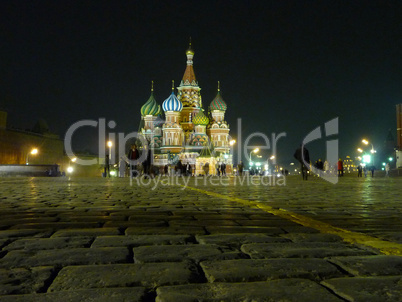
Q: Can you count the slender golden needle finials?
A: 4